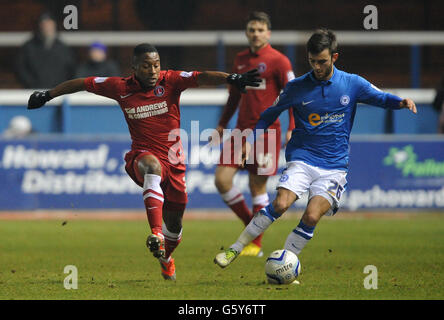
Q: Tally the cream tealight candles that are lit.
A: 0